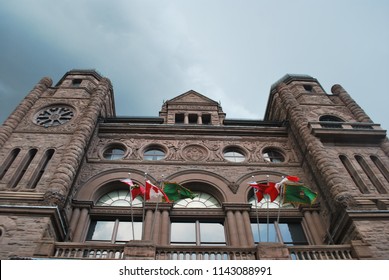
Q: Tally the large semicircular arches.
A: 3